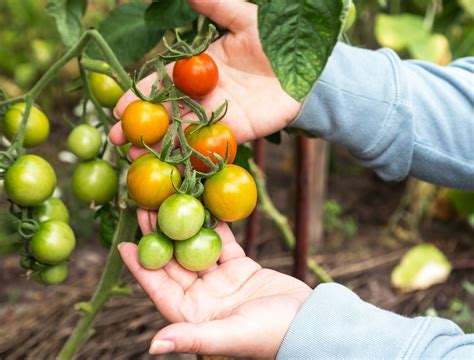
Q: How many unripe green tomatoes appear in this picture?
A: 11